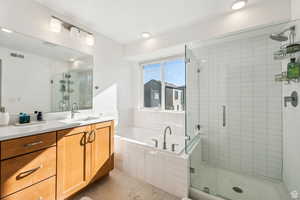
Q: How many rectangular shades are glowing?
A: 2